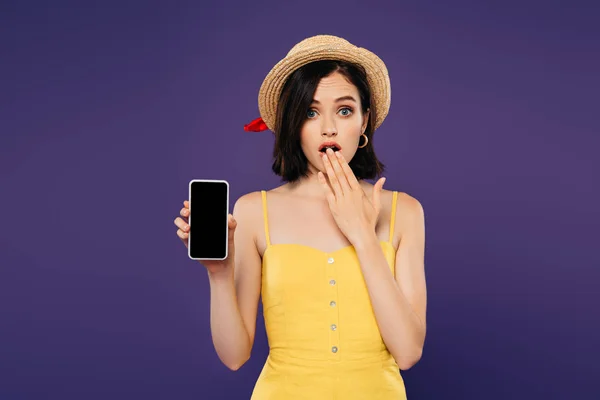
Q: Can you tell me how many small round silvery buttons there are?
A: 5